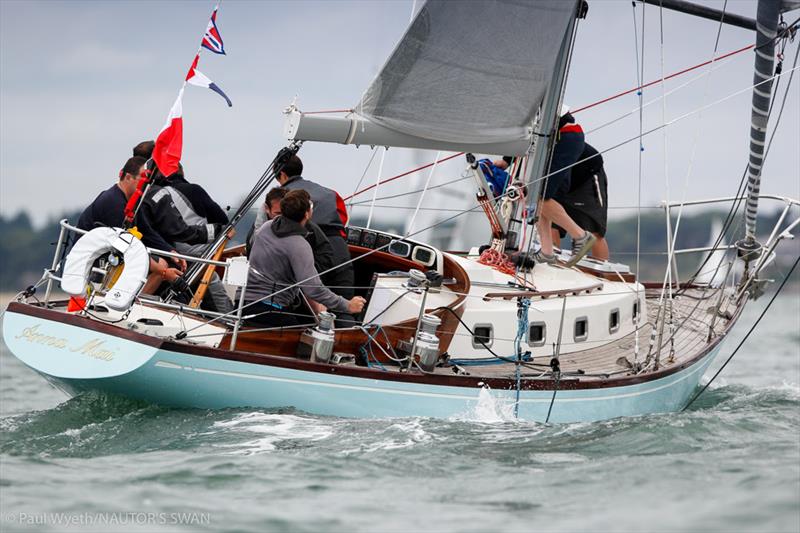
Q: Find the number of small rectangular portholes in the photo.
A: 5